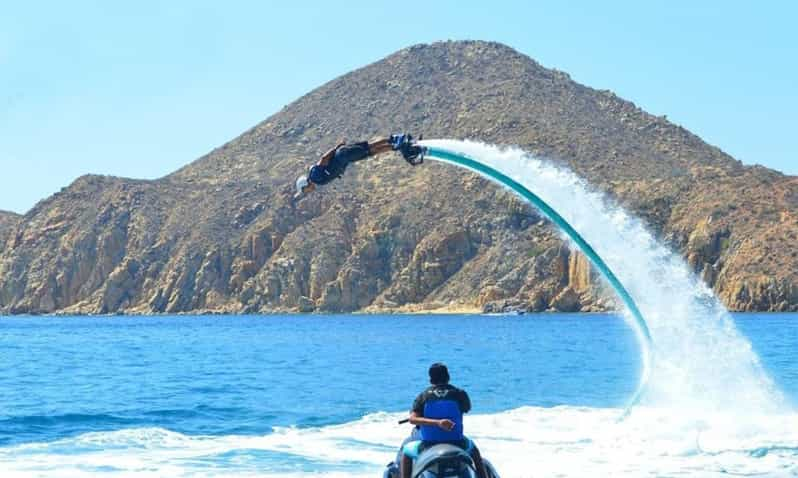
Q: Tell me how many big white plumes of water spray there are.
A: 1